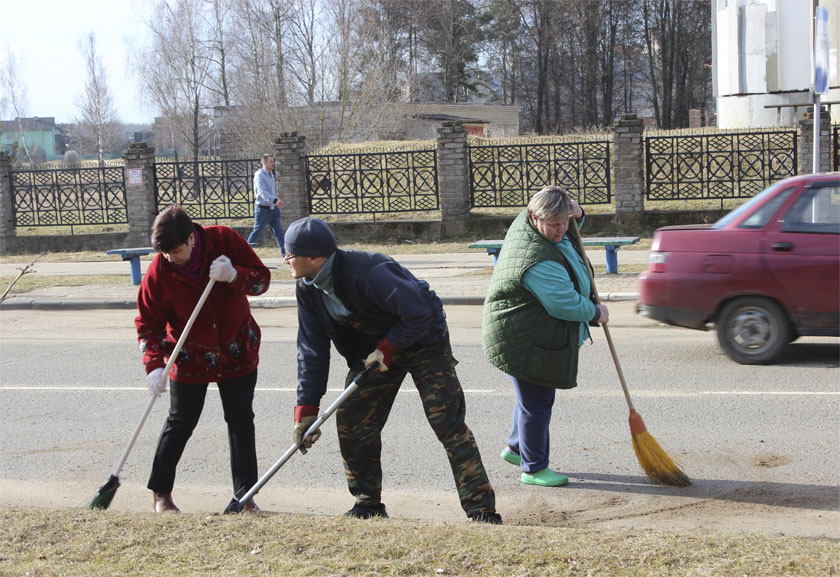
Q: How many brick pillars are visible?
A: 6